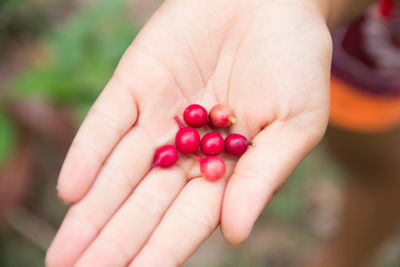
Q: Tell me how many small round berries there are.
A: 7